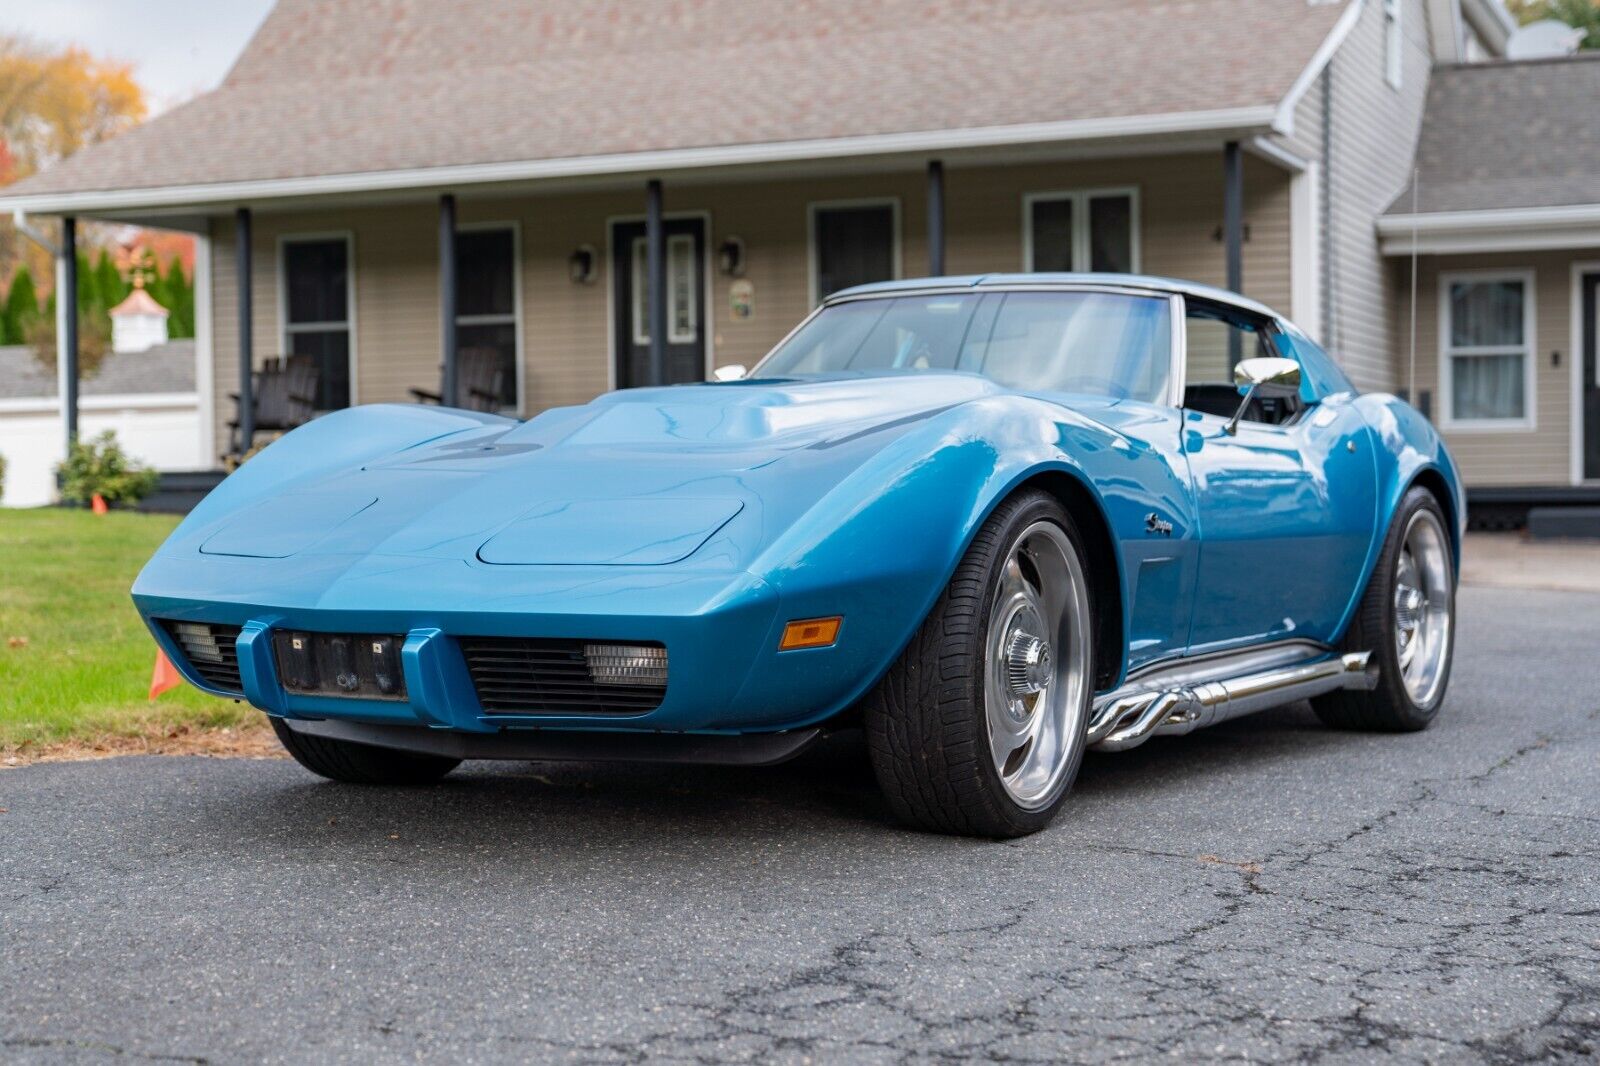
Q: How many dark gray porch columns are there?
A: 6